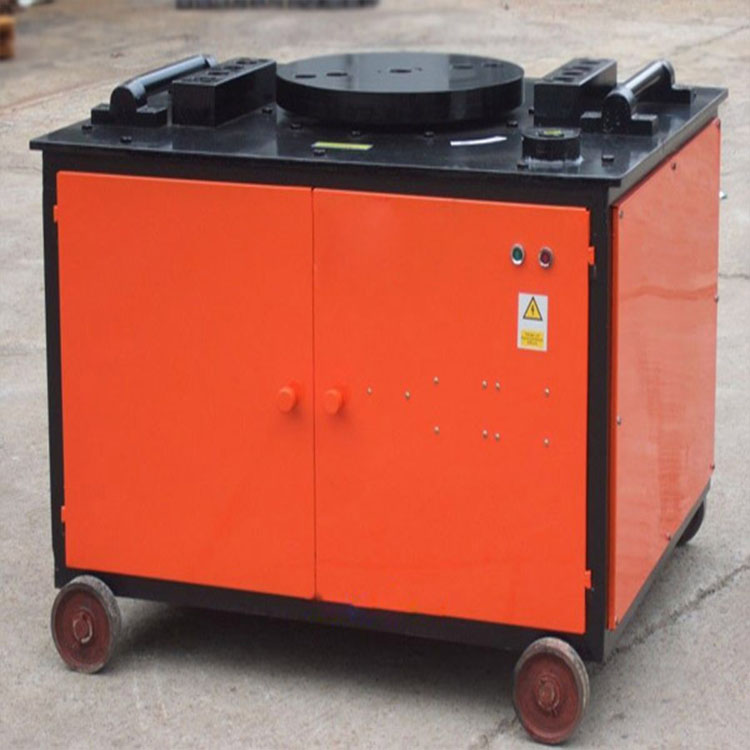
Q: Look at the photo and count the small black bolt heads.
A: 11